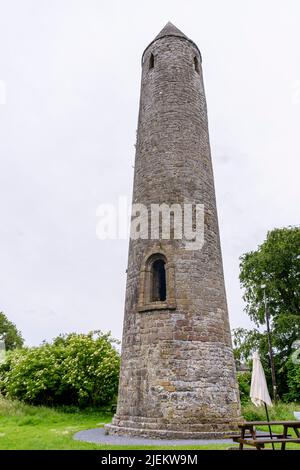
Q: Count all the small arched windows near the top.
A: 2